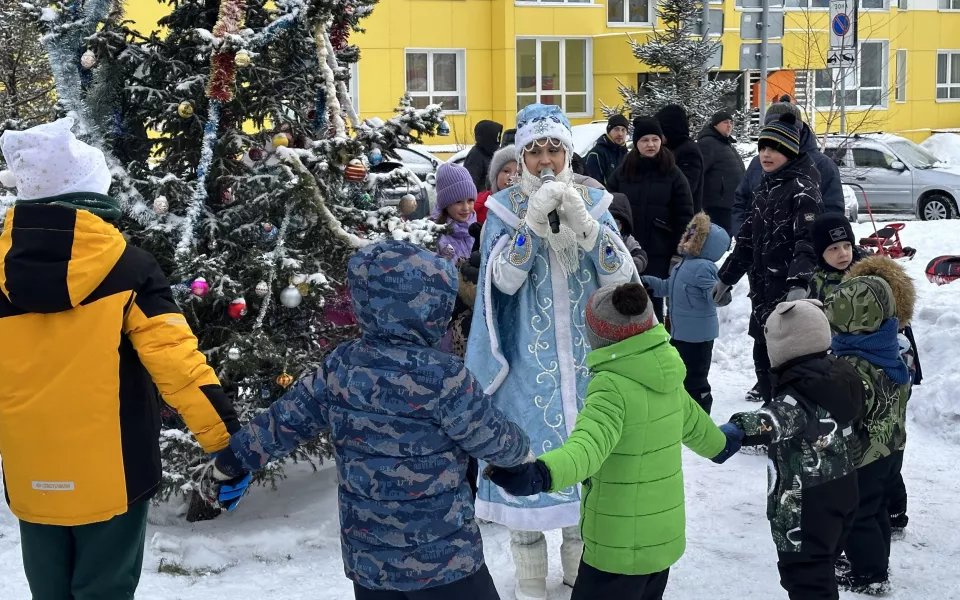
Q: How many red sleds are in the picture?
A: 2